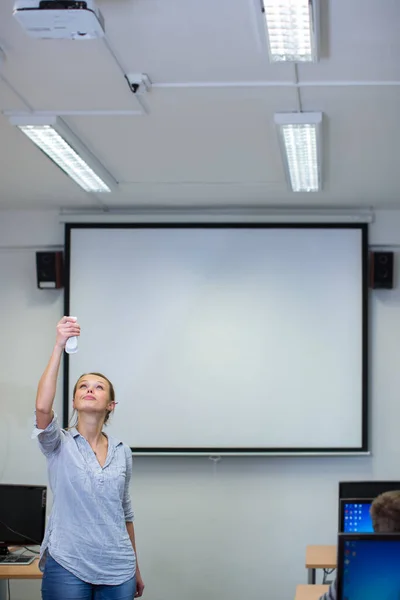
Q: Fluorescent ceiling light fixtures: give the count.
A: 3